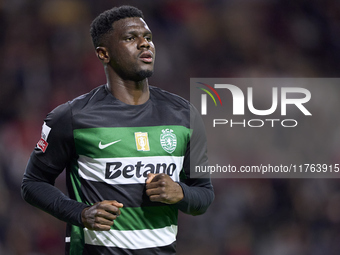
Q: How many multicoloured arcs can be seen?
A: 2